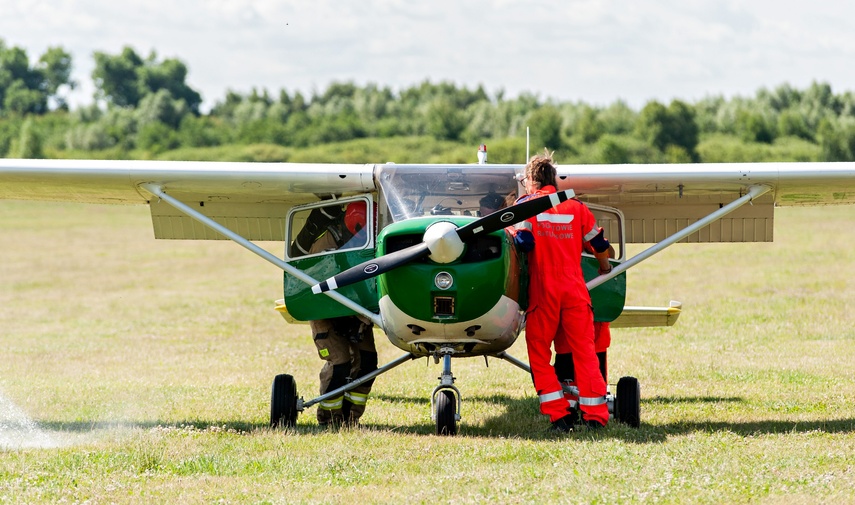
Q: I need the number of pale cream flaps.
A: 2